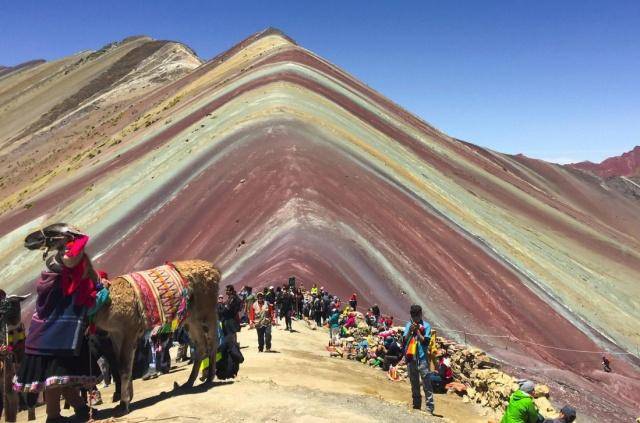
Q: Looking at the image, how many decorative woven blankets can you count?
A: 1